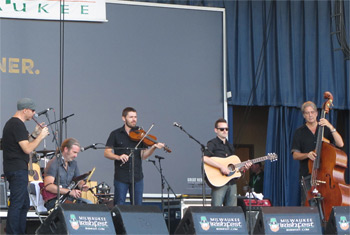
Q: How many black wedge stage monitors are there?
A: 5